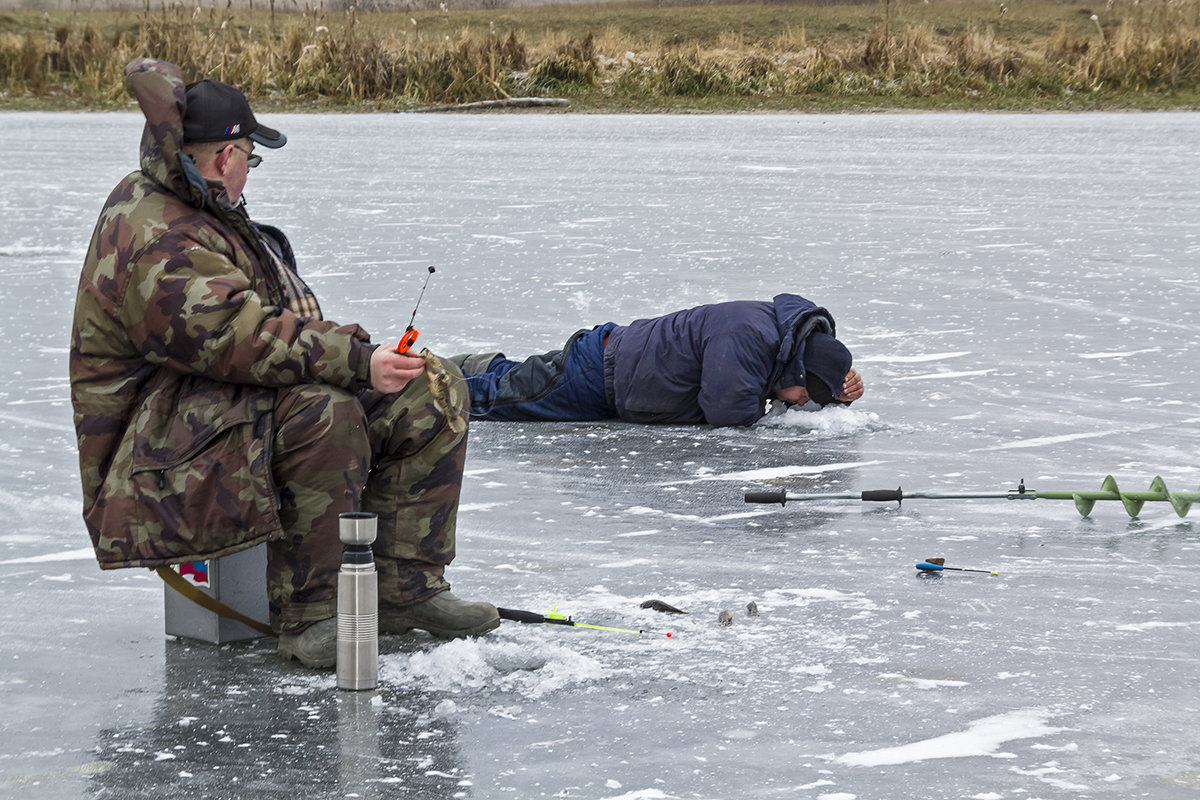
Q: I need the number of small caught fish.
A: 4